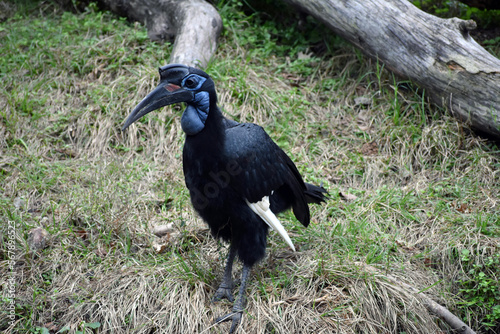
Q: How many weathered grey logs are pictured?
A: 2